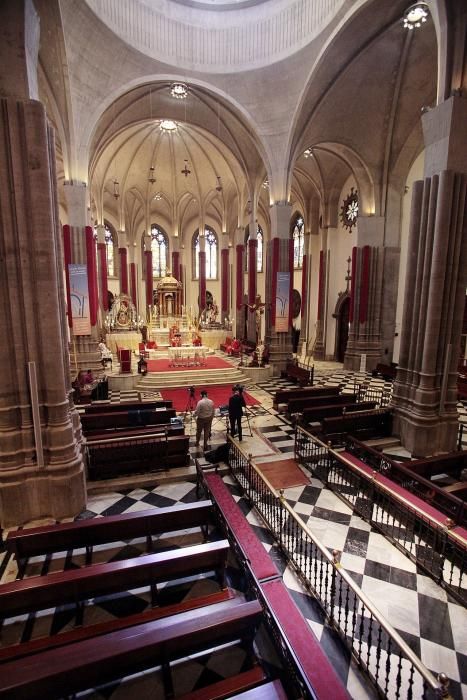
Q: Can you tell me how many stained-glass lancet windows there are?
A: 5